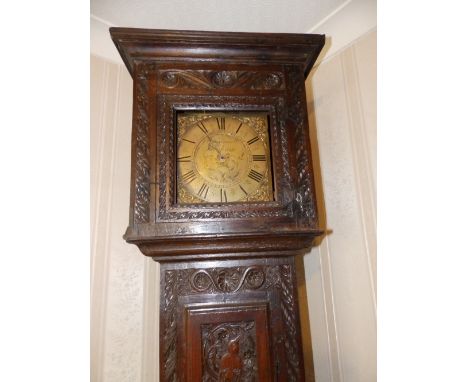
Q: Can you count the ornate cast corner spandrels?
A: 4